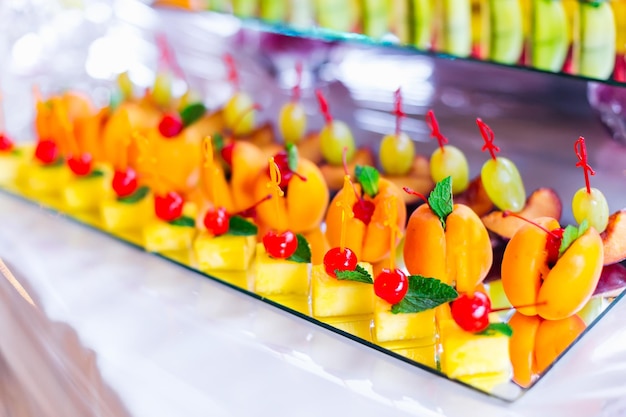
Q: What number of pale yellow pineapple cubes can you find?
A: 10